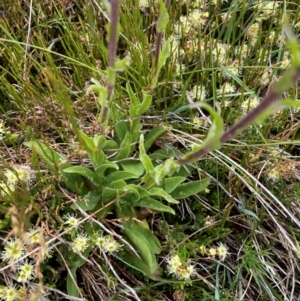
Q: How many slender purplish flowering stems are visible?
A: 3